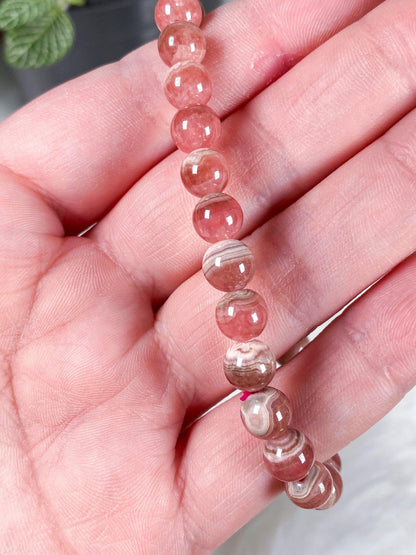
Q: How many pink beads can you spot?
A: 14